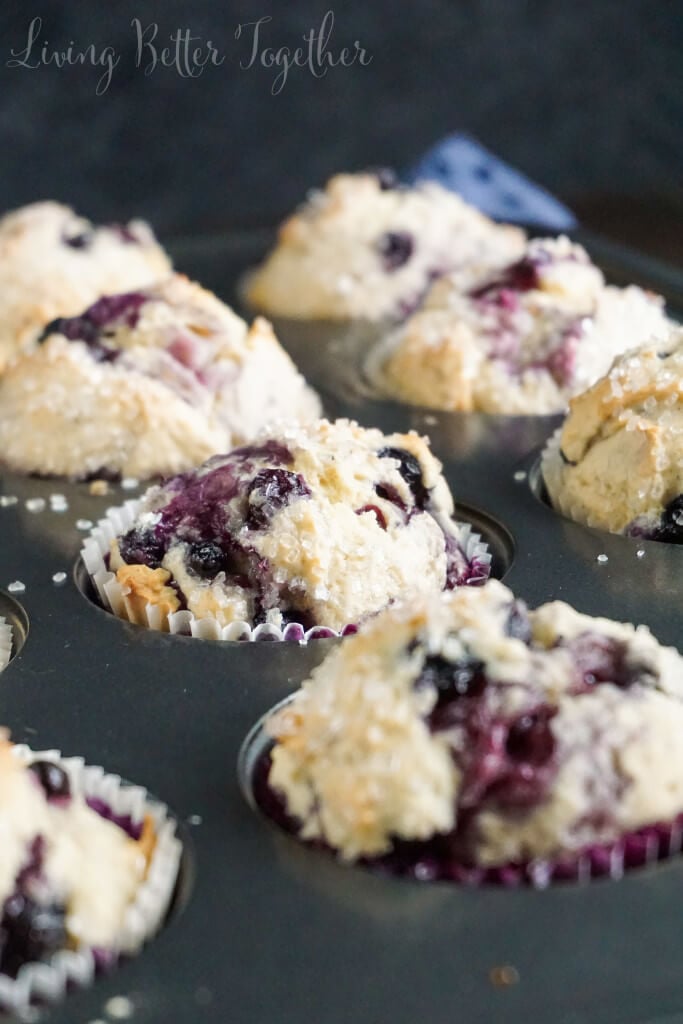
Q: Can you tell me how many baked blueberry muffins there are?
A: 8